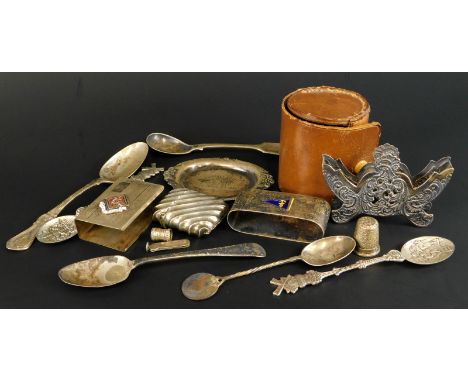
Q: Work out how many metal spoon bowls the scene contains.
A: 6